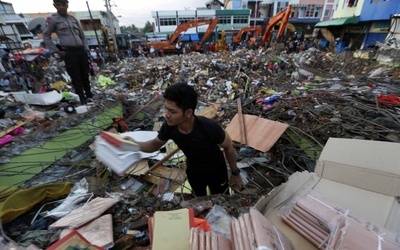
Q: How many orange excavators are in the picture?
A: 3